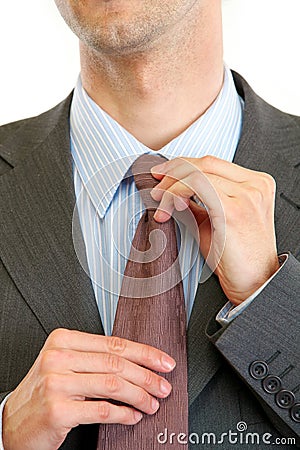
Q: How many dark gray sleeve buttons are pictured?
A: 4